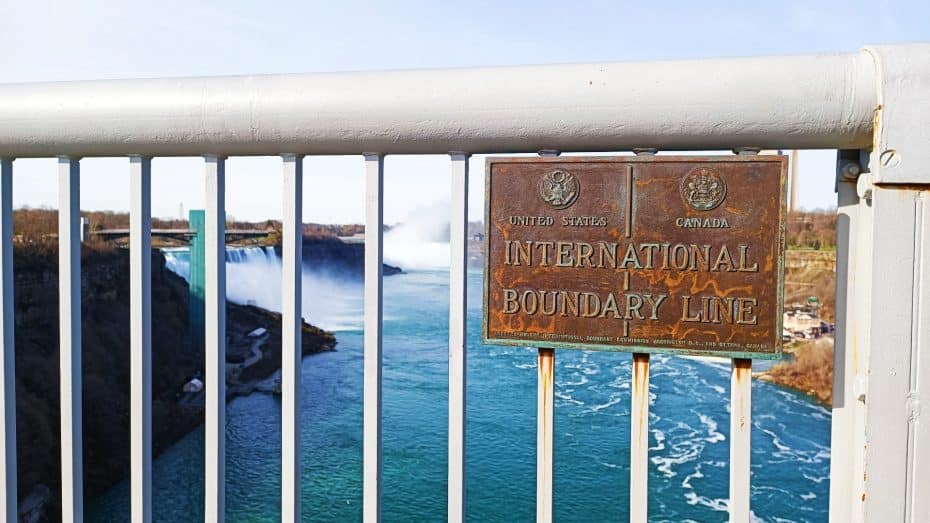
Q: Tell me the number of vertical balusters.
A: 10